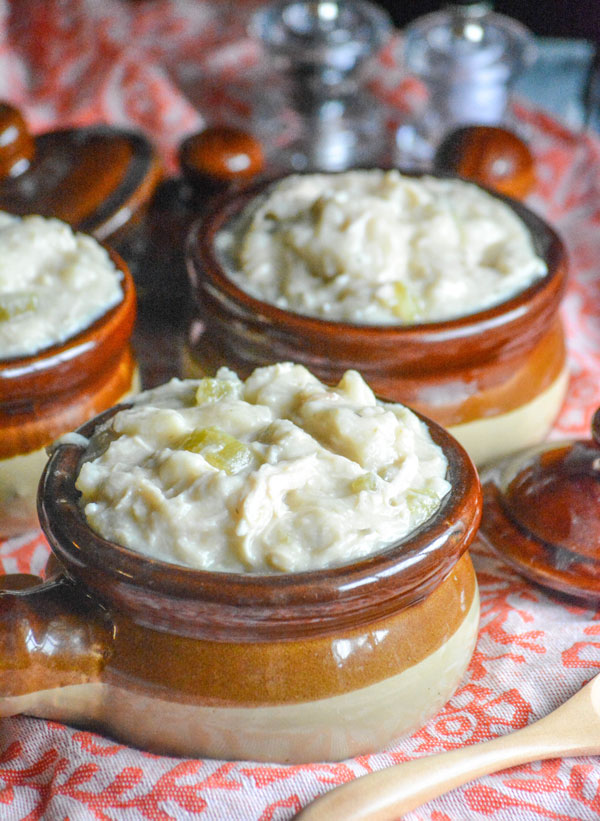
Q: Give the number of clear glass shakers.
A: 2